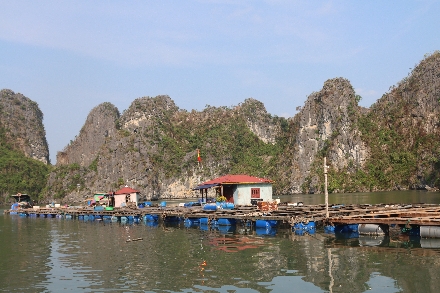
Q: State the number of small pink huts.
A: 1